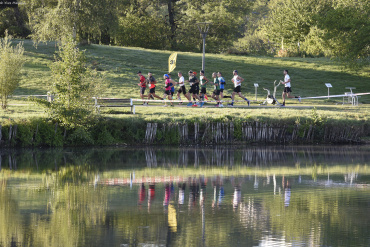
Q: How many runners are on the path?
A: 12